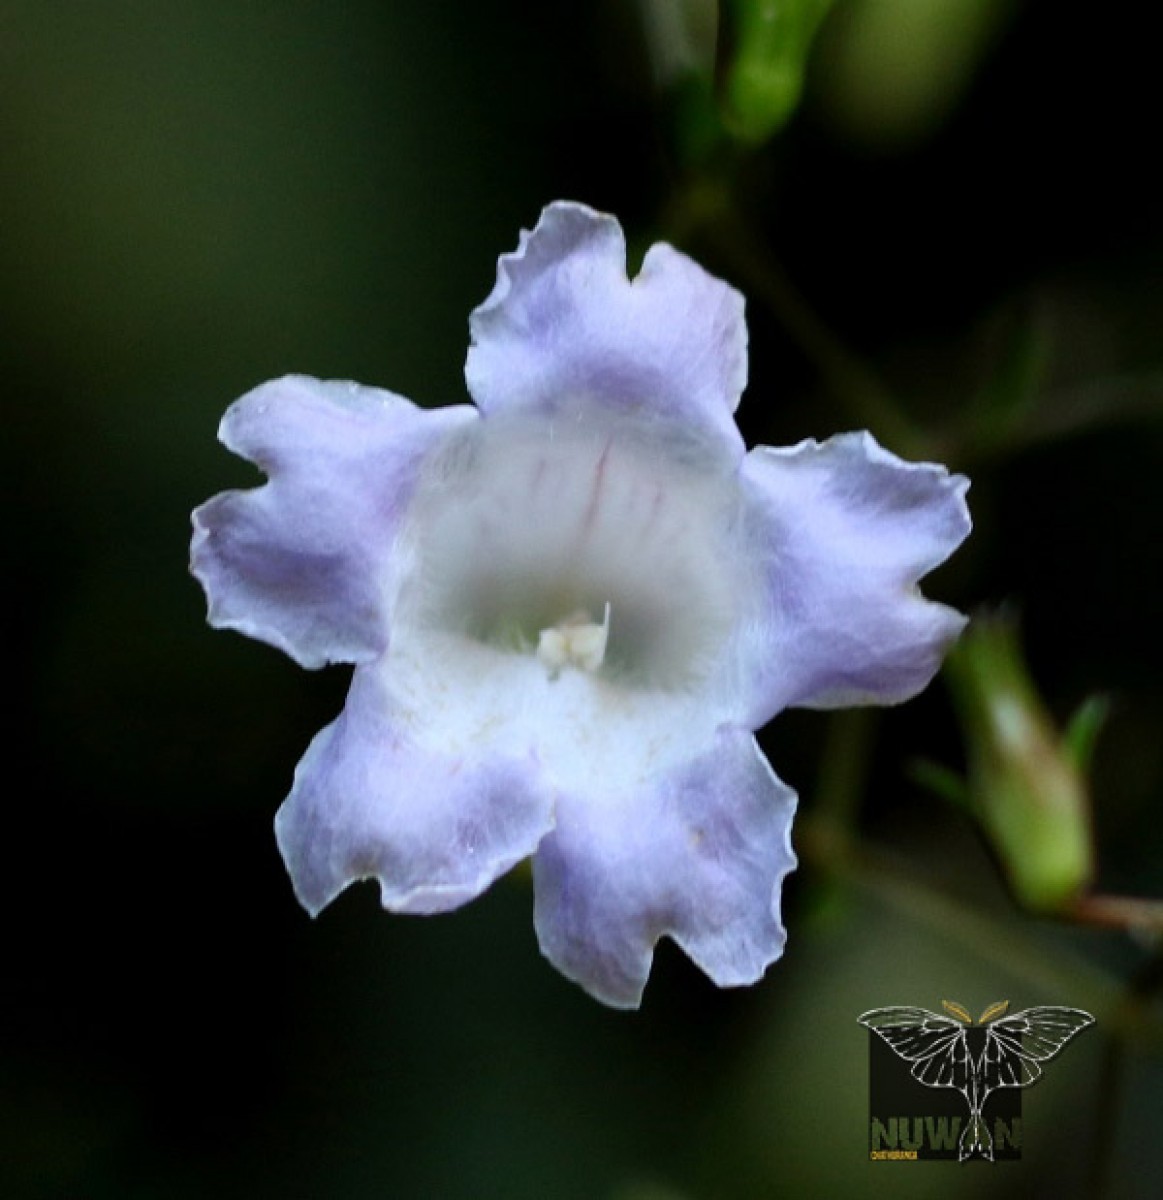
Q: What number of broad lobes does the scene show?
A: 5